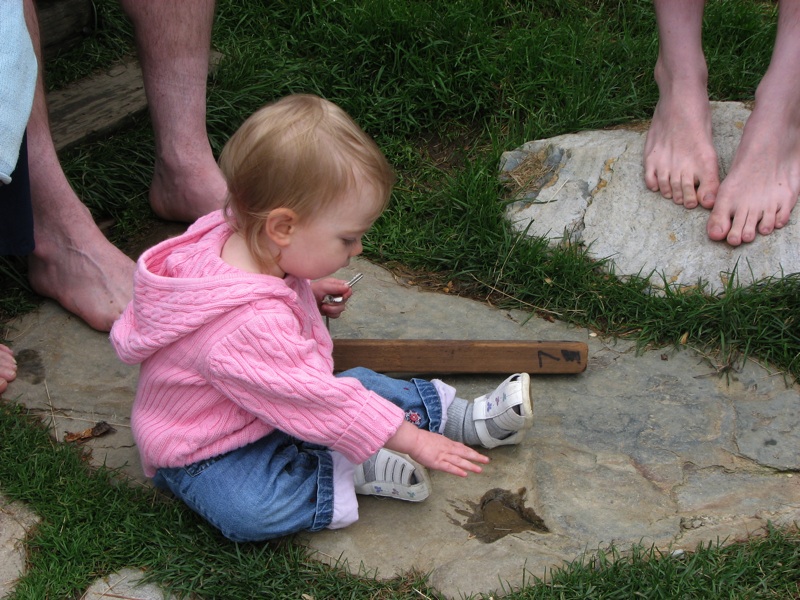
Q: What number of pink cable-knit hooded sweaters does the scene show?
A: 1